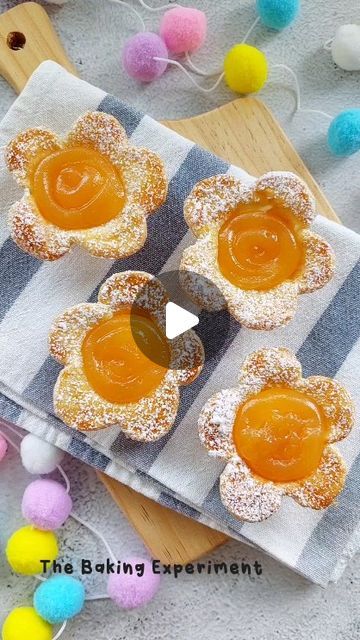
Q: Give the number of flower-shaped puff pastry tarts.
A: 4